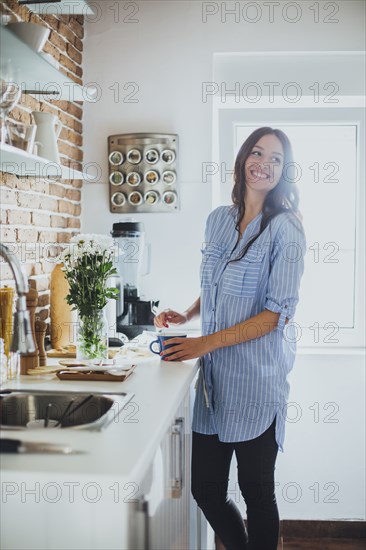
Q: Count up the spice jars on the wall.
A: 12